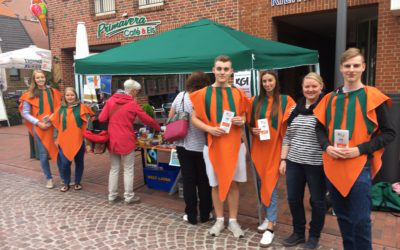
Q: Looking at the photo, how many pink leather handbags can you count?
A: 1